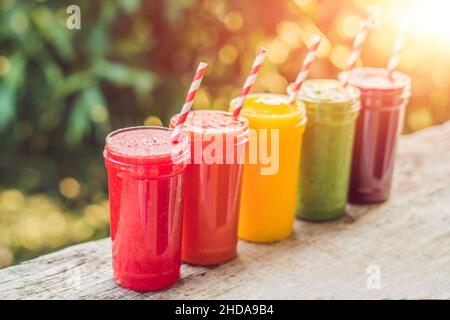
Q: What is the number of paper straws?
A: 5